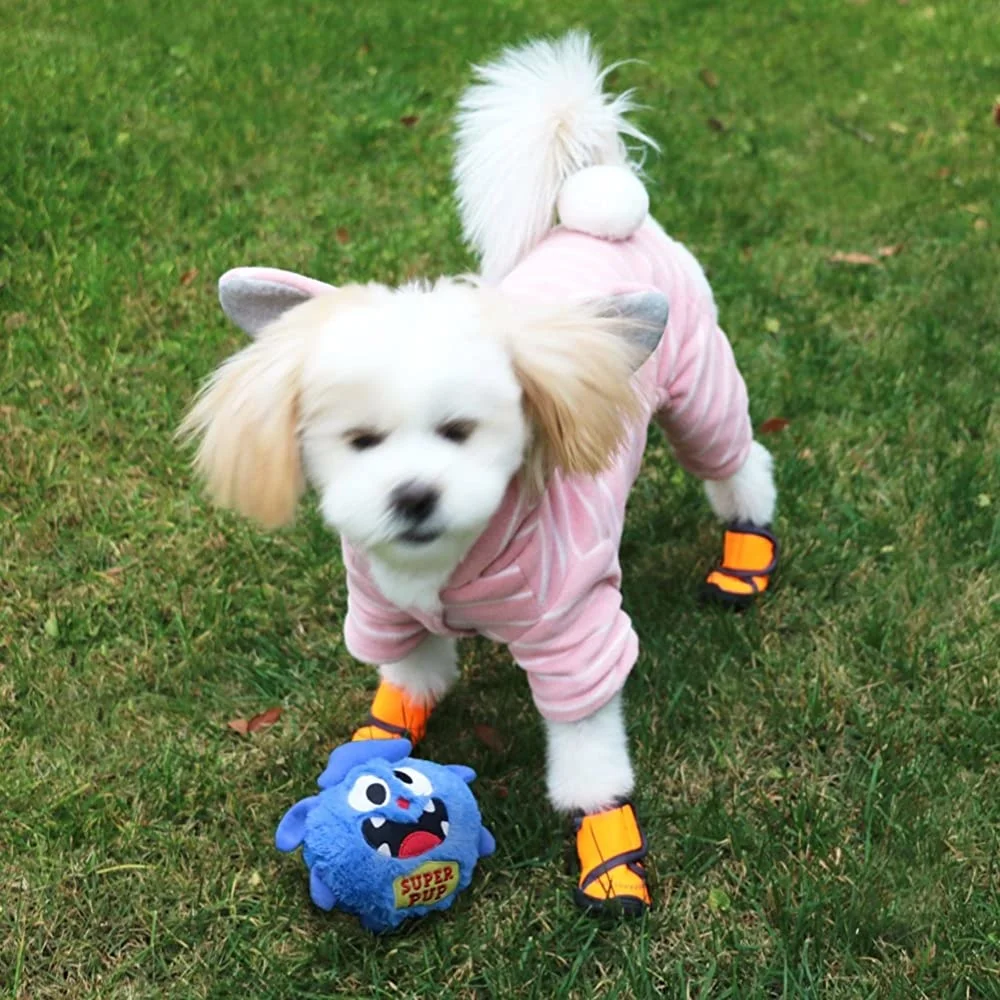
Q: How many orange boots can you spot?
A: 3